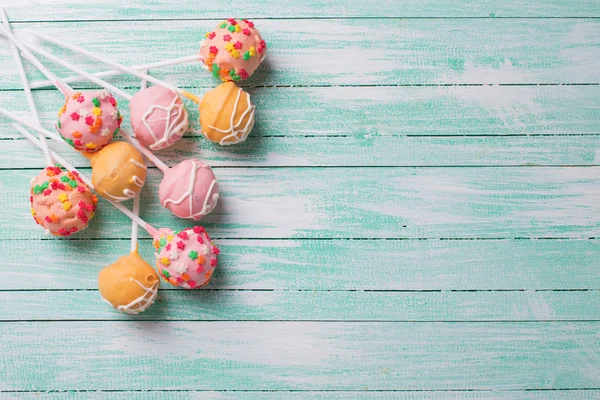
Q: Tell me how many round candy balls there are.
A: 9